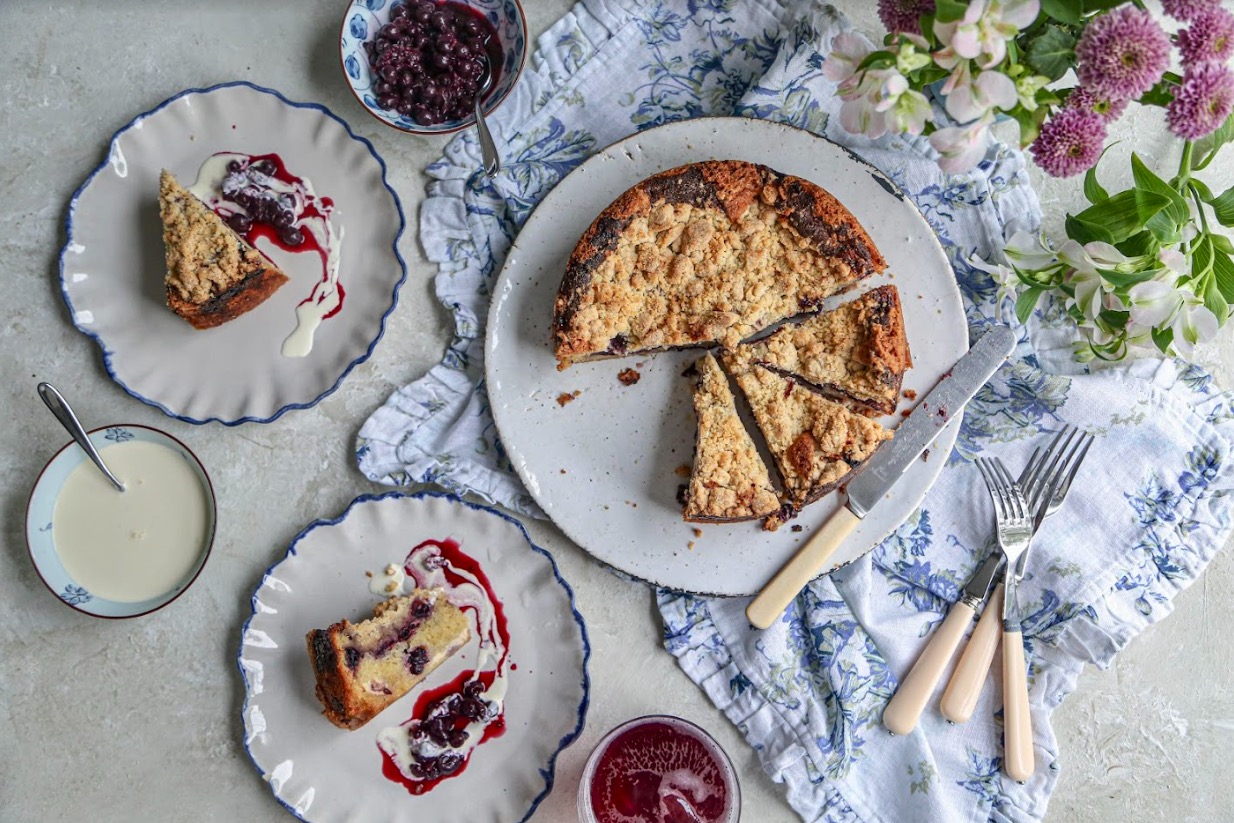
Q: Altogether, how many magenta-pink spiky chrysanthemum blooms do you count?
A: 7